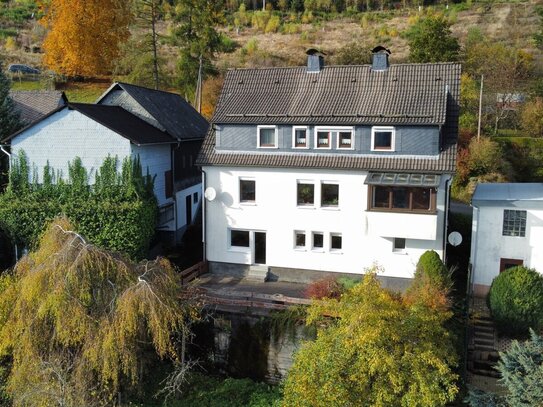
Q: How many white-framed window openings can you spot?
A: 13